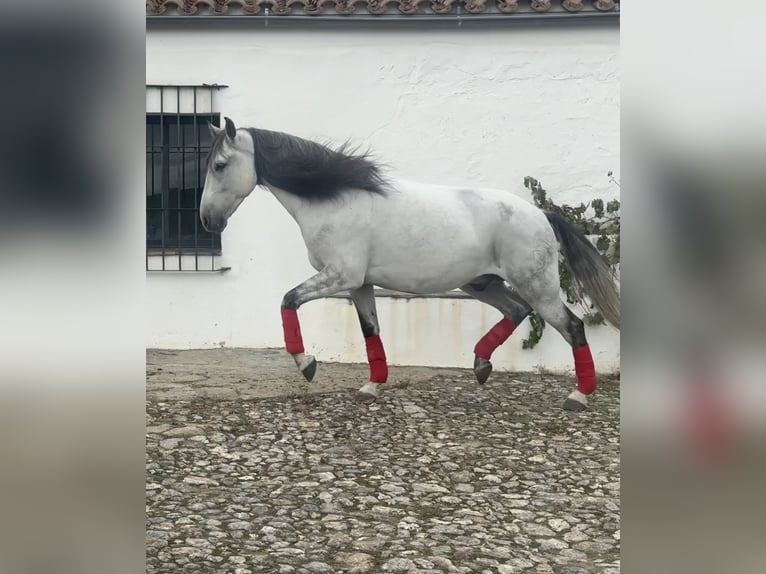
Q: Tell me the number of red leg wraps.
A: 4